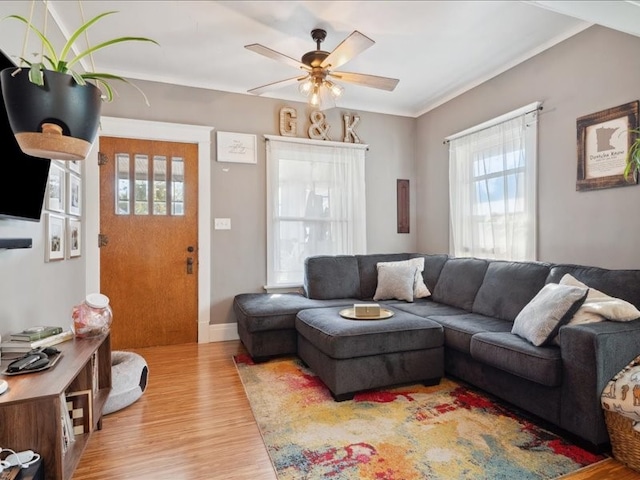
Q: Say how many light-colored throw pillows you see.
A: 4